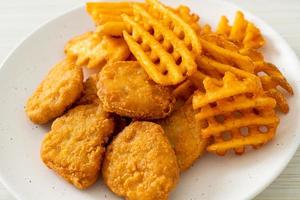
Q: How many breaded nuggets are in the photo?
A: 6